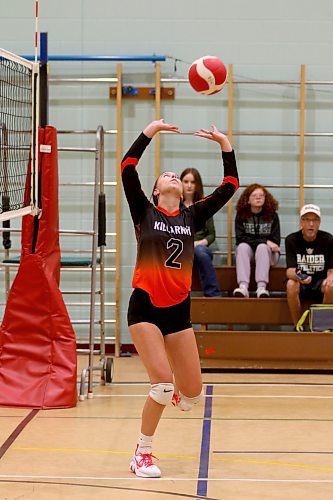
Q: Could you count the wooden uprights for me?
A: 4